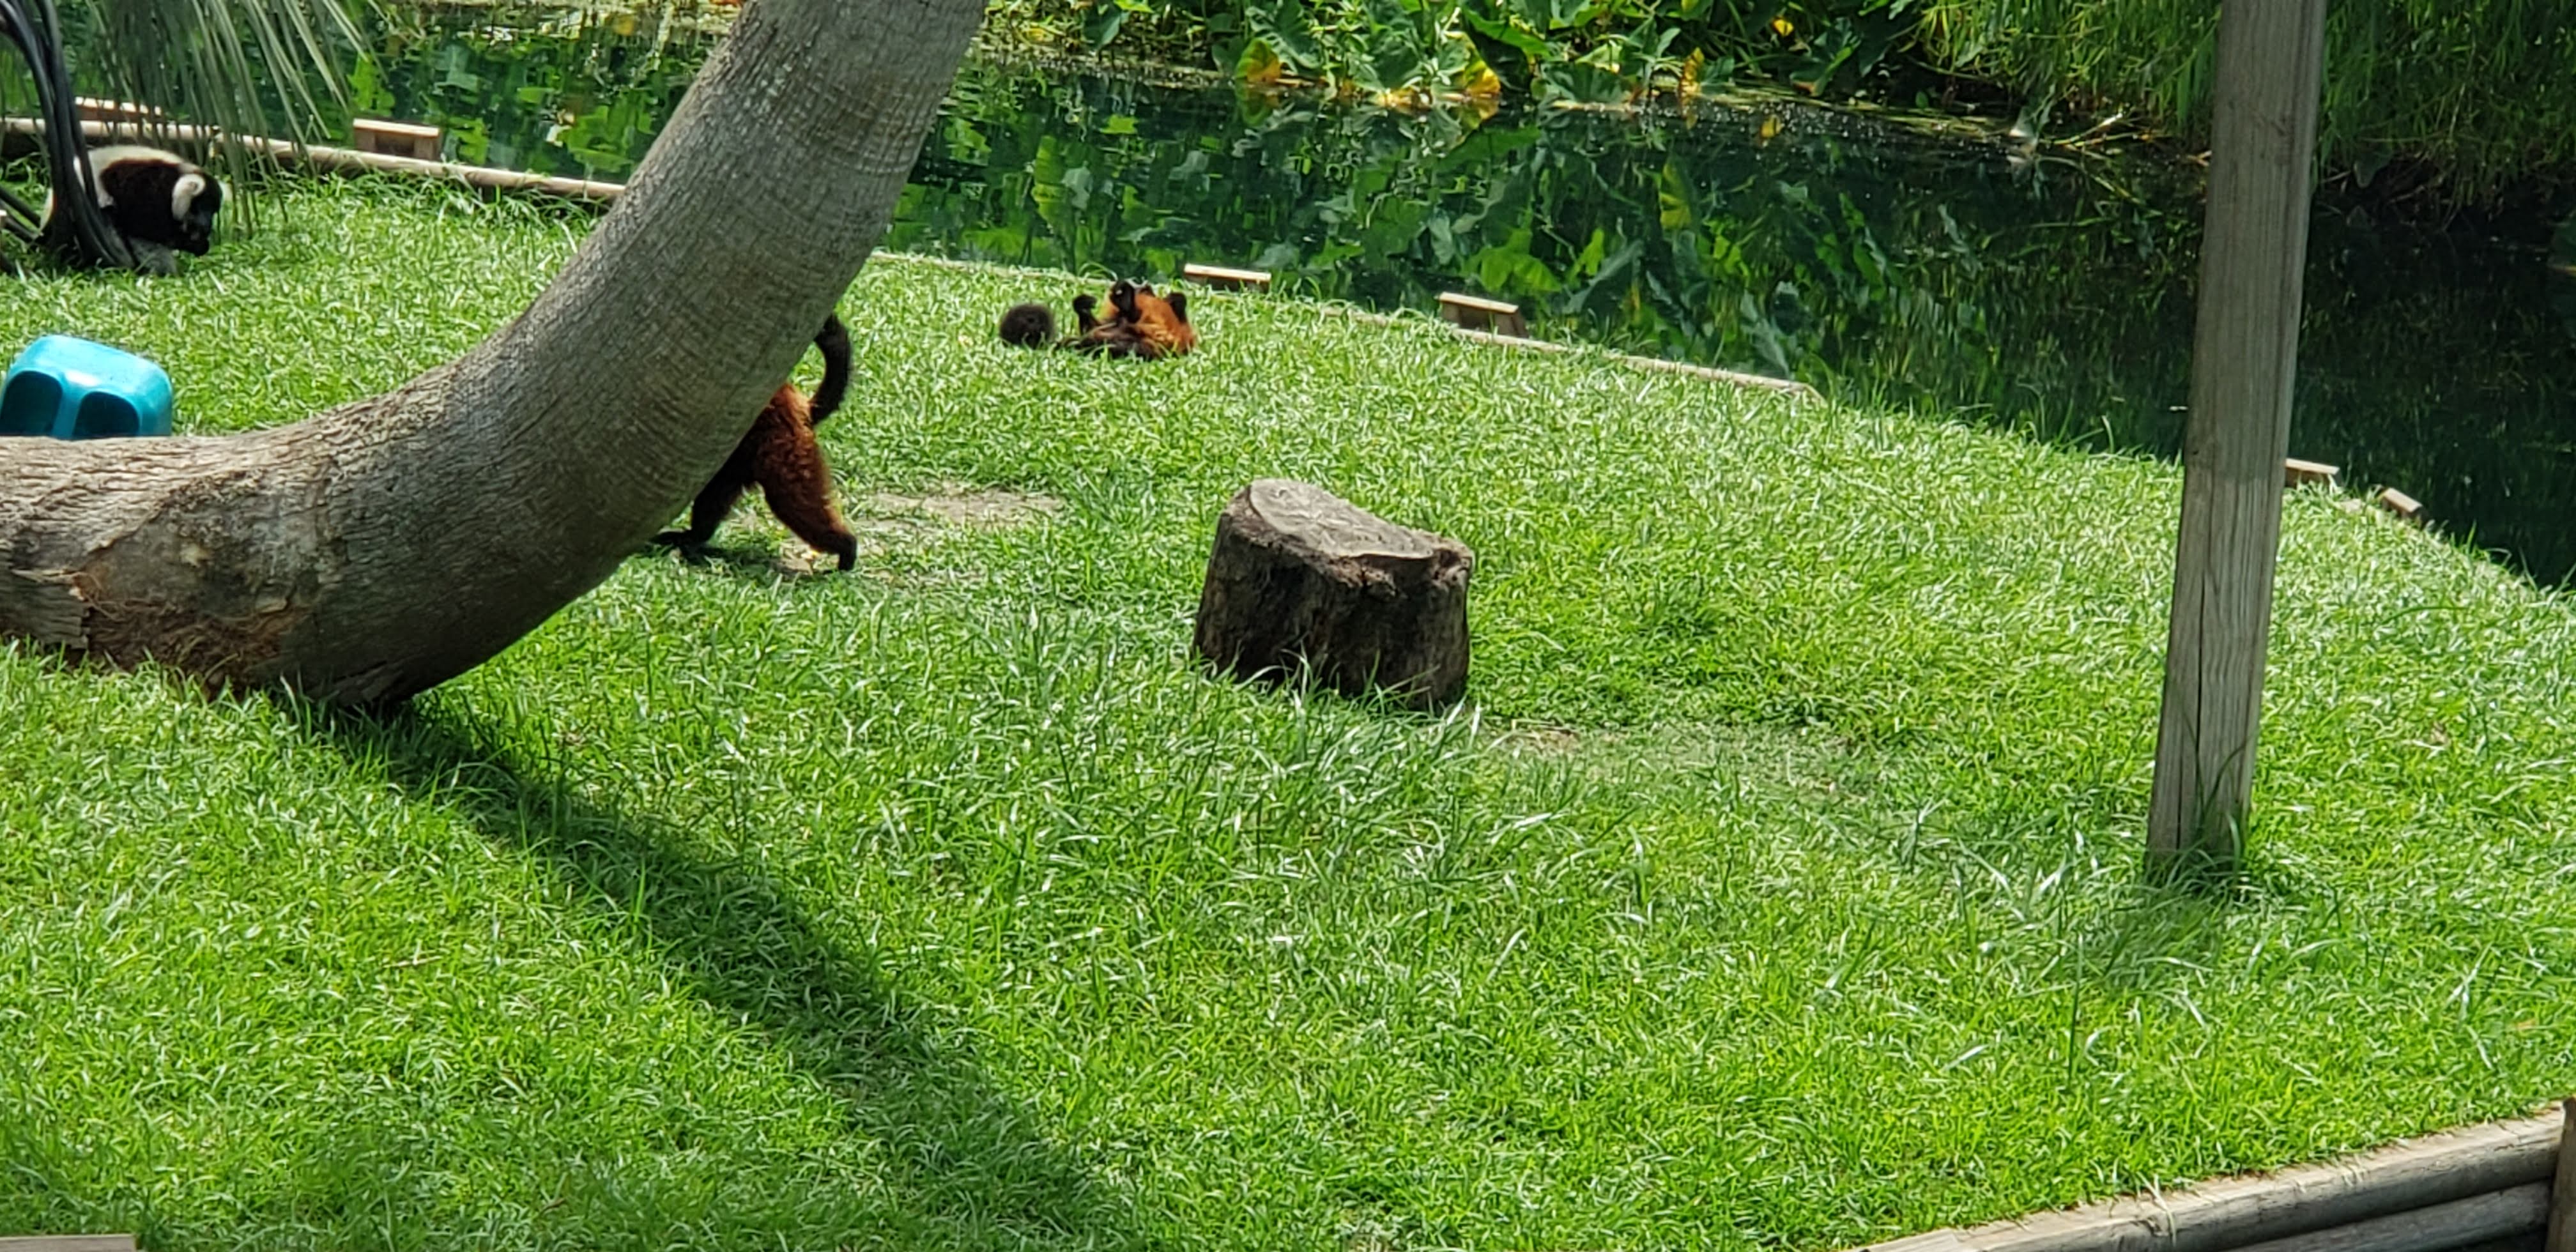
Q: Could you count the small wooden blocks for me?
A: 6